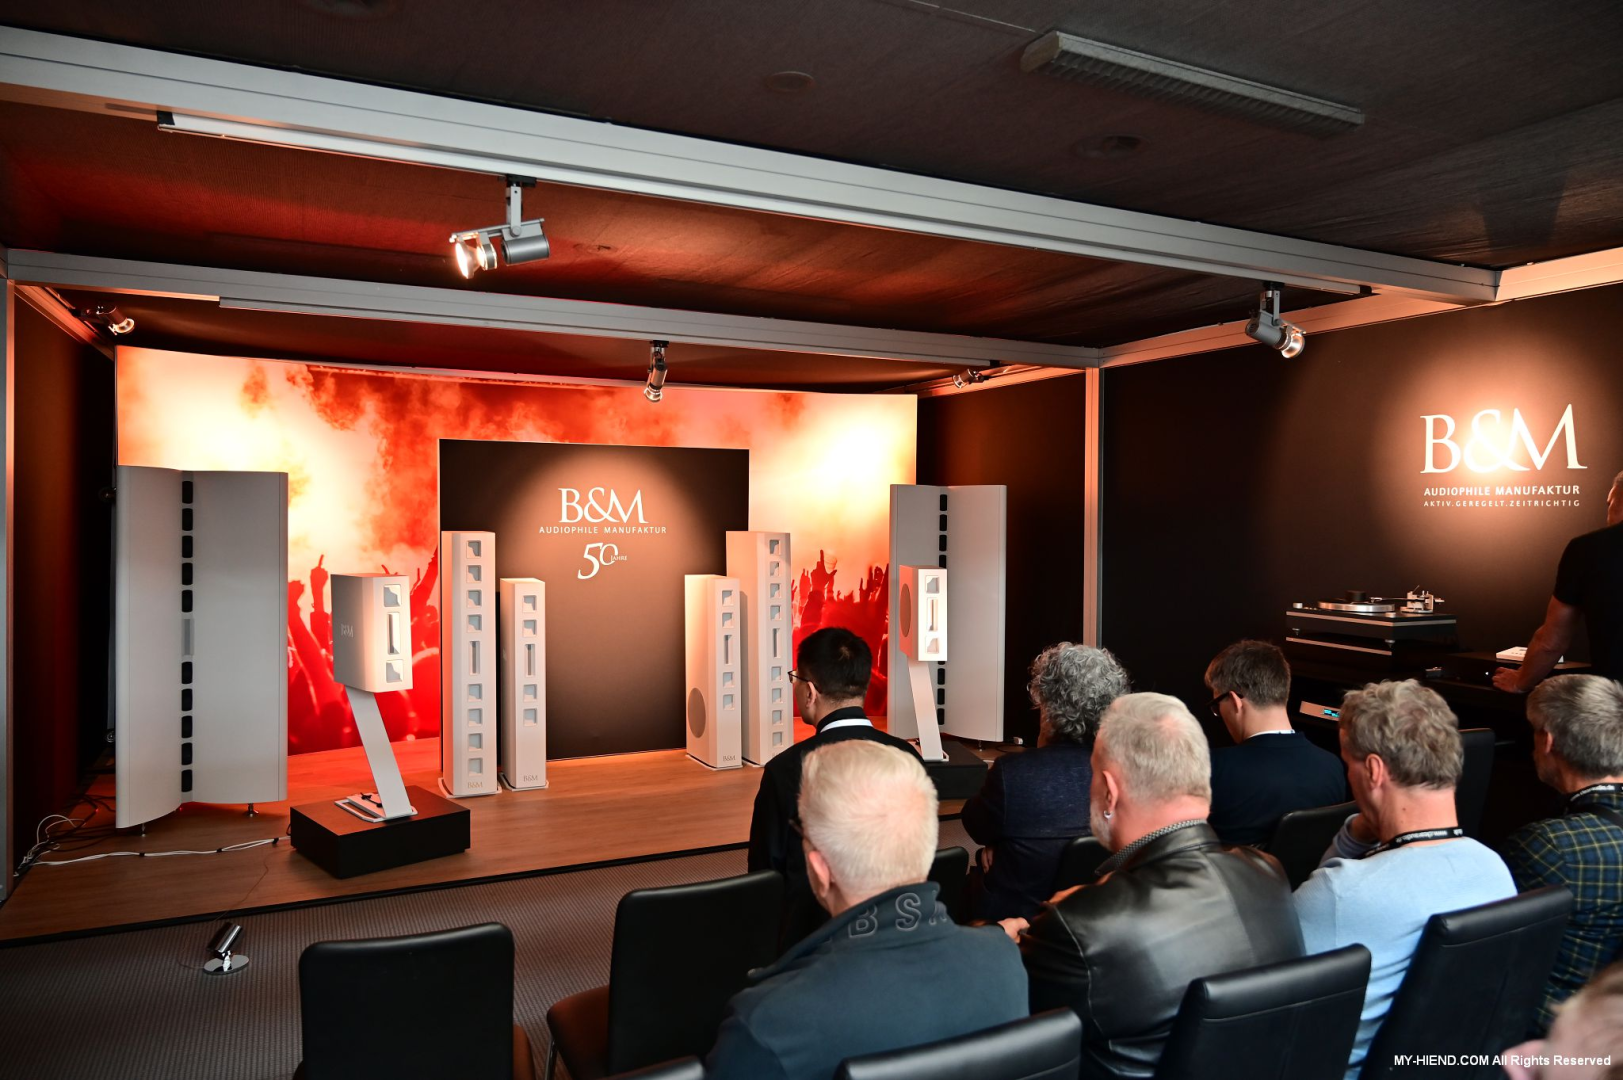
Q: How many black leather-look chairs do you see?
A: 10